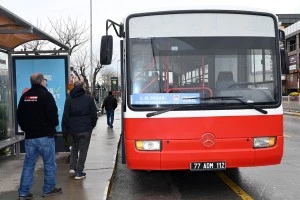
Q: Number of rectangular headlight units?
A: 2